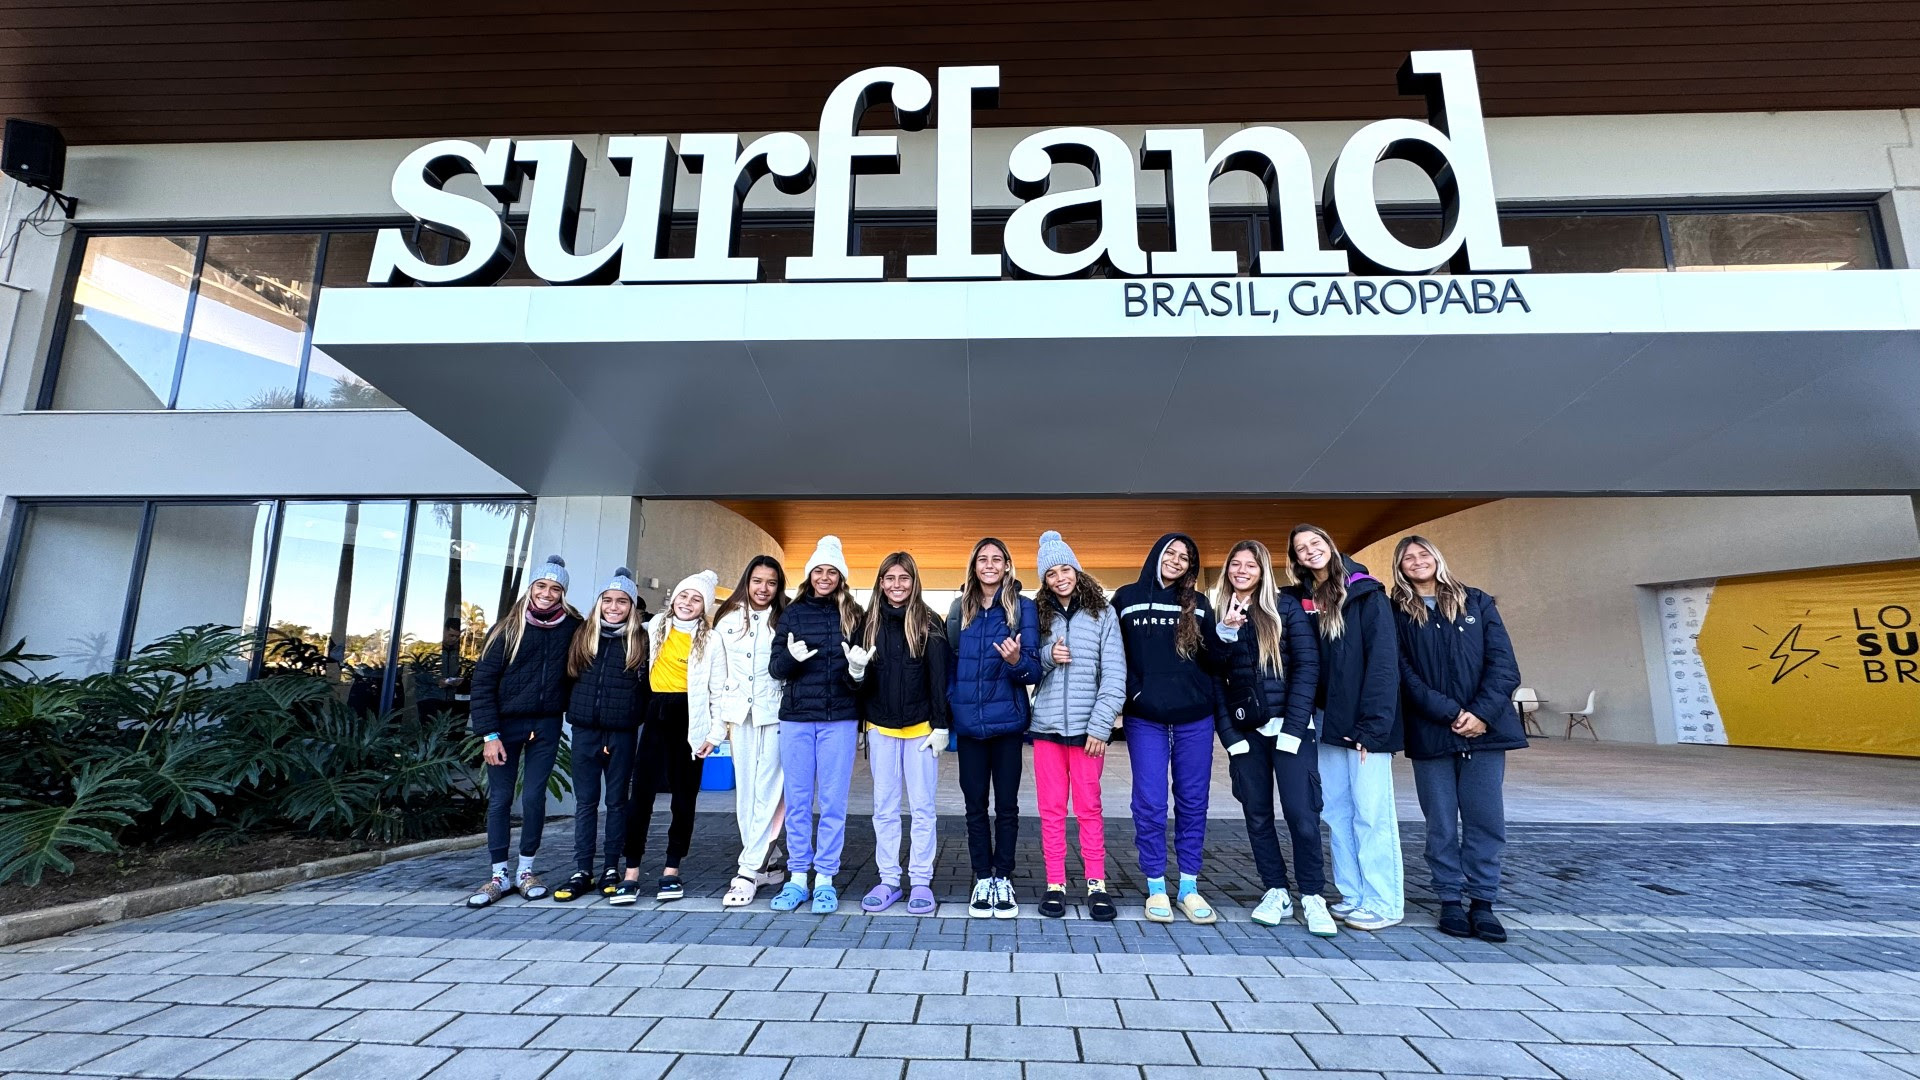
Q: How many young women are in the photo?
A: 12